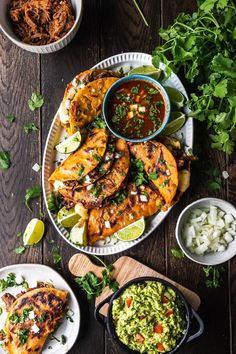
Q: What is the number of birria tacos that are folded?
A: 6